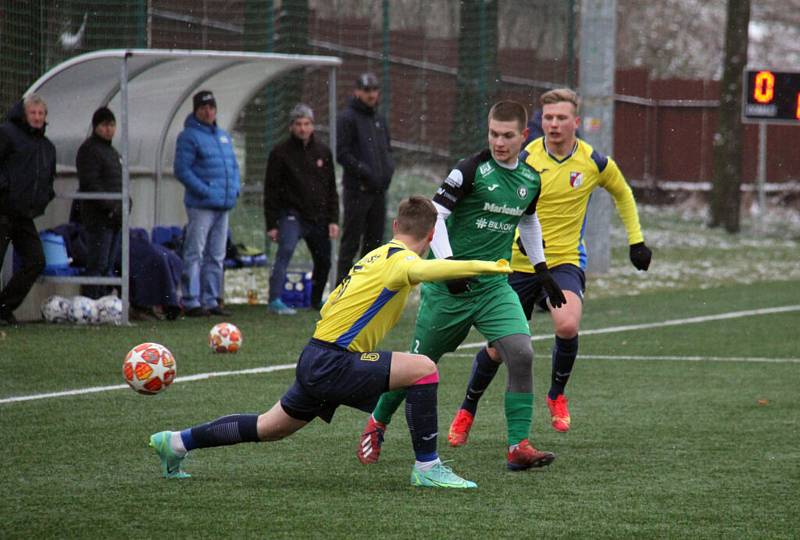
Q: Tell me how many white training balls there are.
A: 3